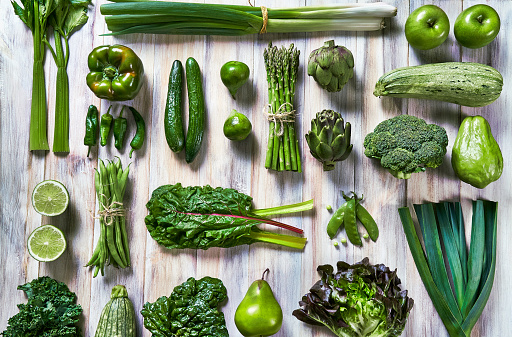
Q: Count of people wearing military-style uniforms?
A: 0